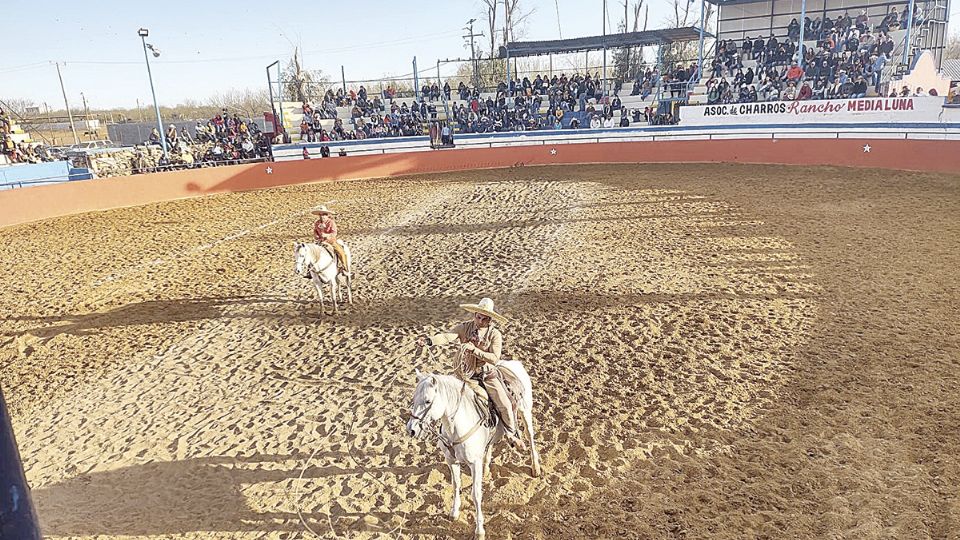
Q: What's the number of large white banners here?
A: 1